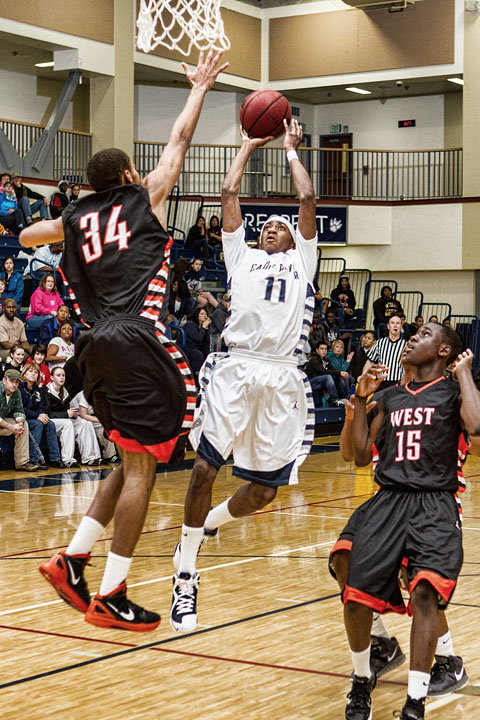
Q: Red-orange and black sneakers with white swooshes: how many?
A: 2